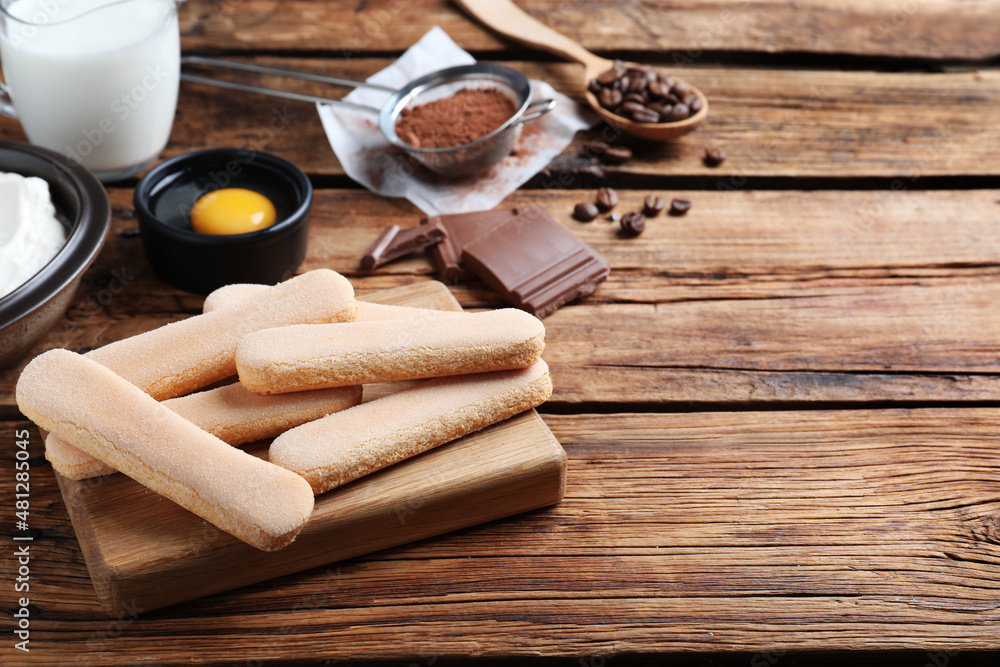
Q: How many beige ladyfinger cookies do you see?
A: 6